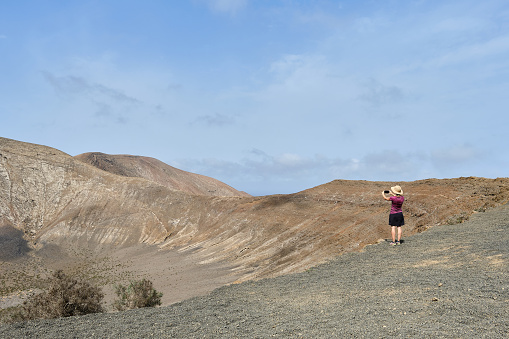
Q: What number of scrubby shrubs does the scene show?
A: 2